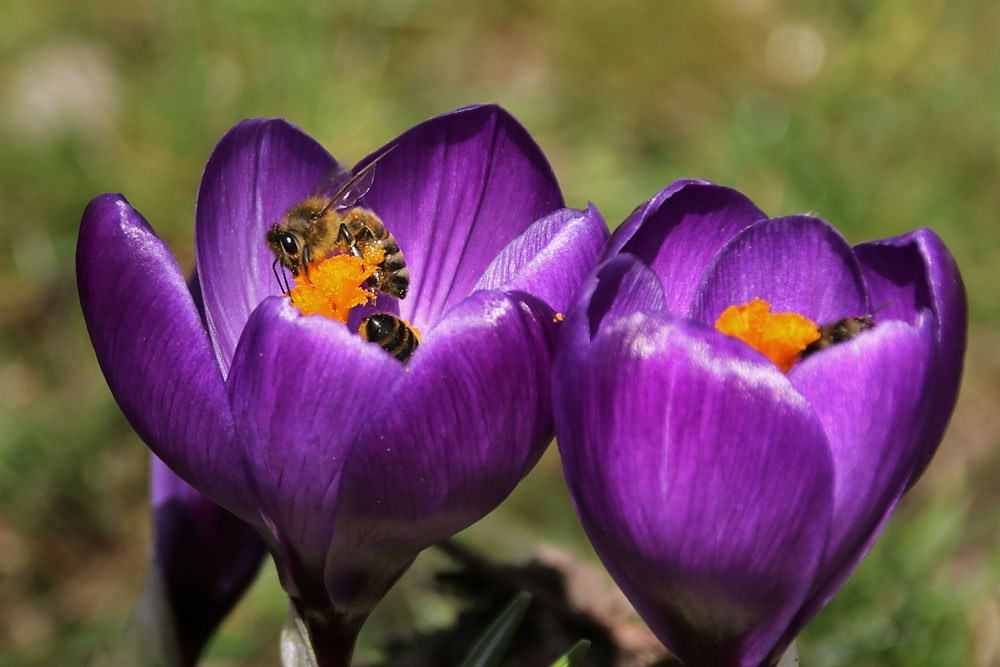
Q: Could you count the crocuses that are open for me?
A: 2